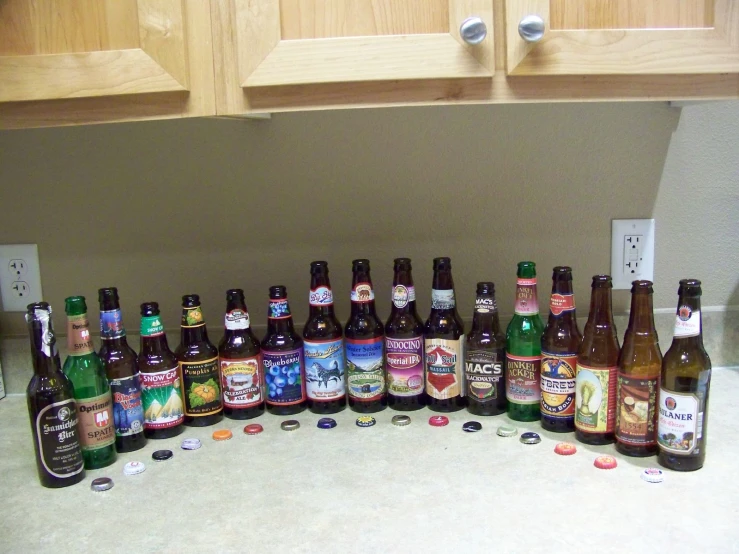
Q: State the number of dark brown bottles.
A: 15